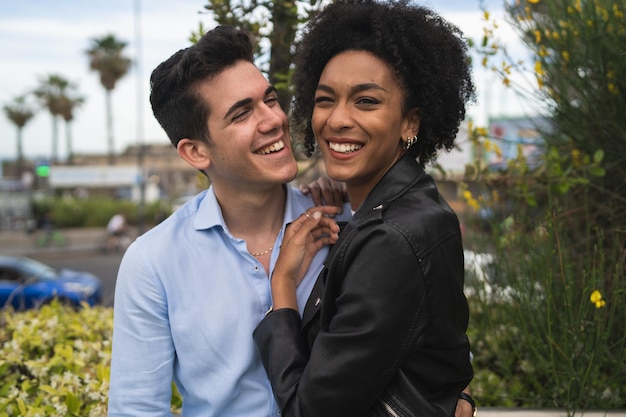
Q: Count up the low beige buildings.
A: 1